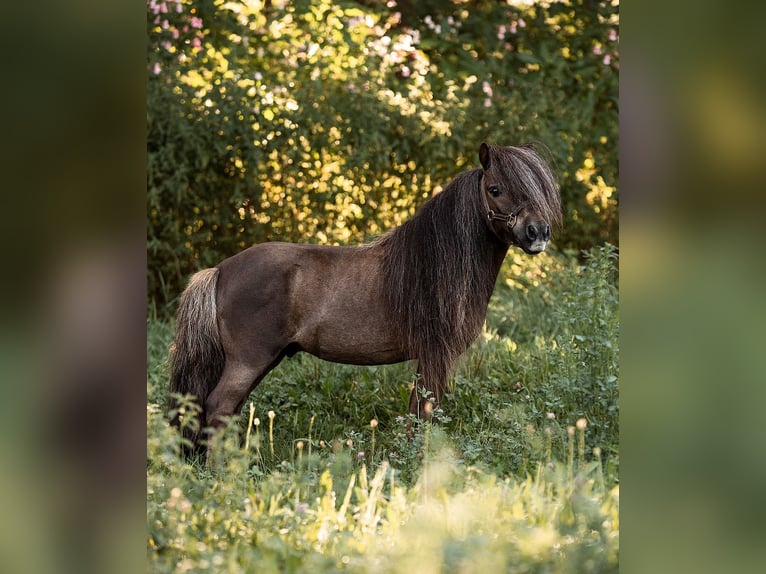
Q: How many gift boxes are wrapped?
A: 0